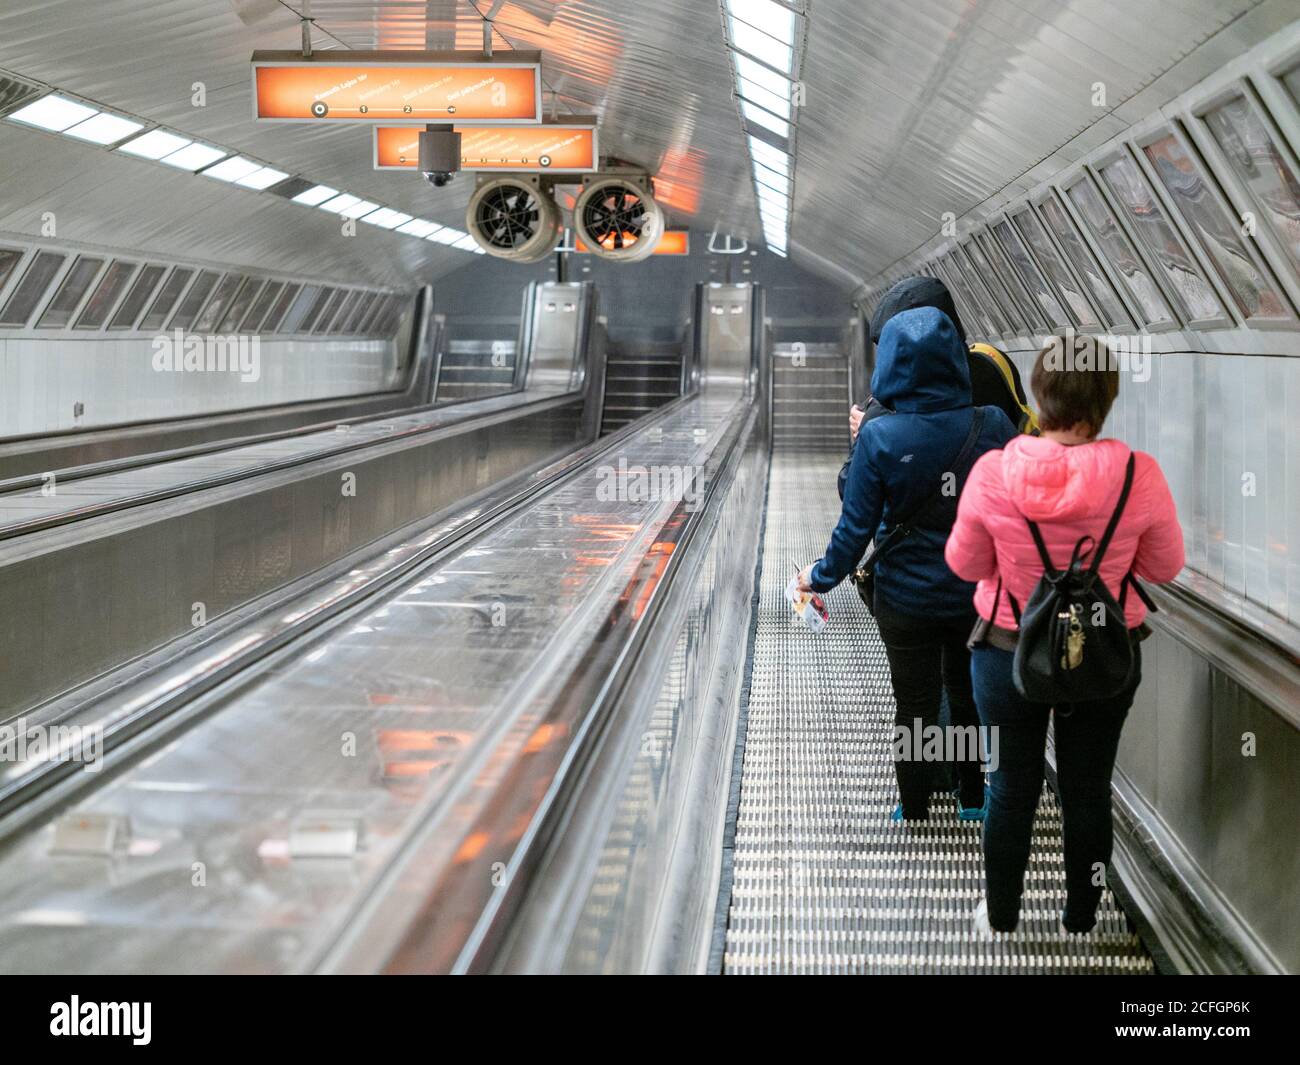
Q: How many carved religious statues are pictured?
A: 0